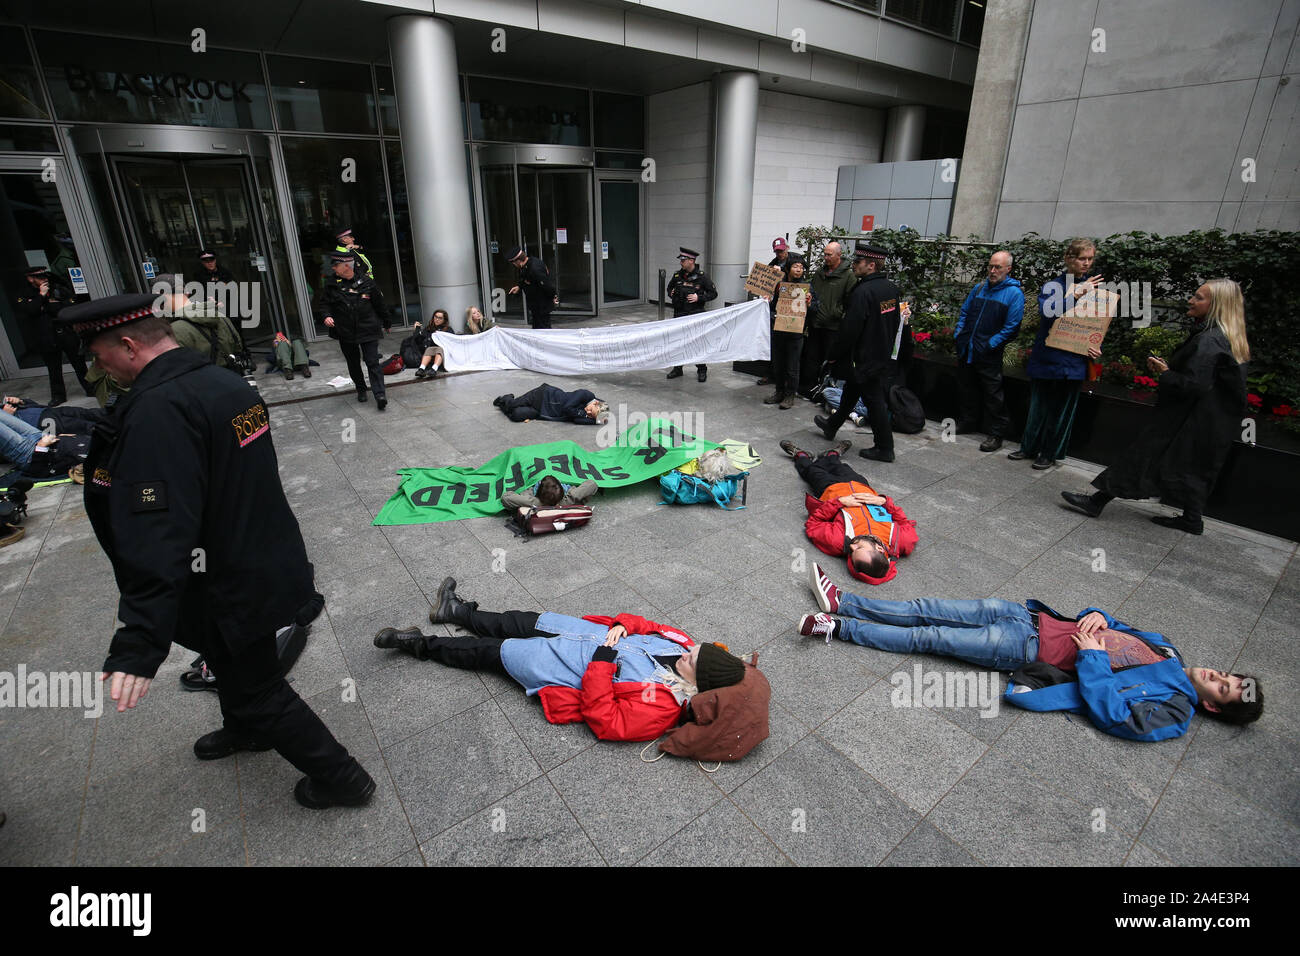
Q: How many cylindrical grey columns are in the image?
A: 3